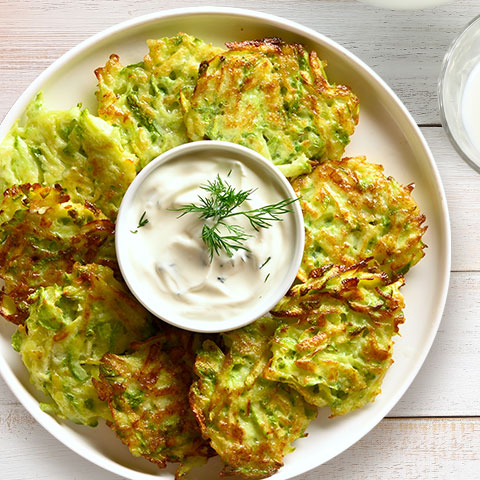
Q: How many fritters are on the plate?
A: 9